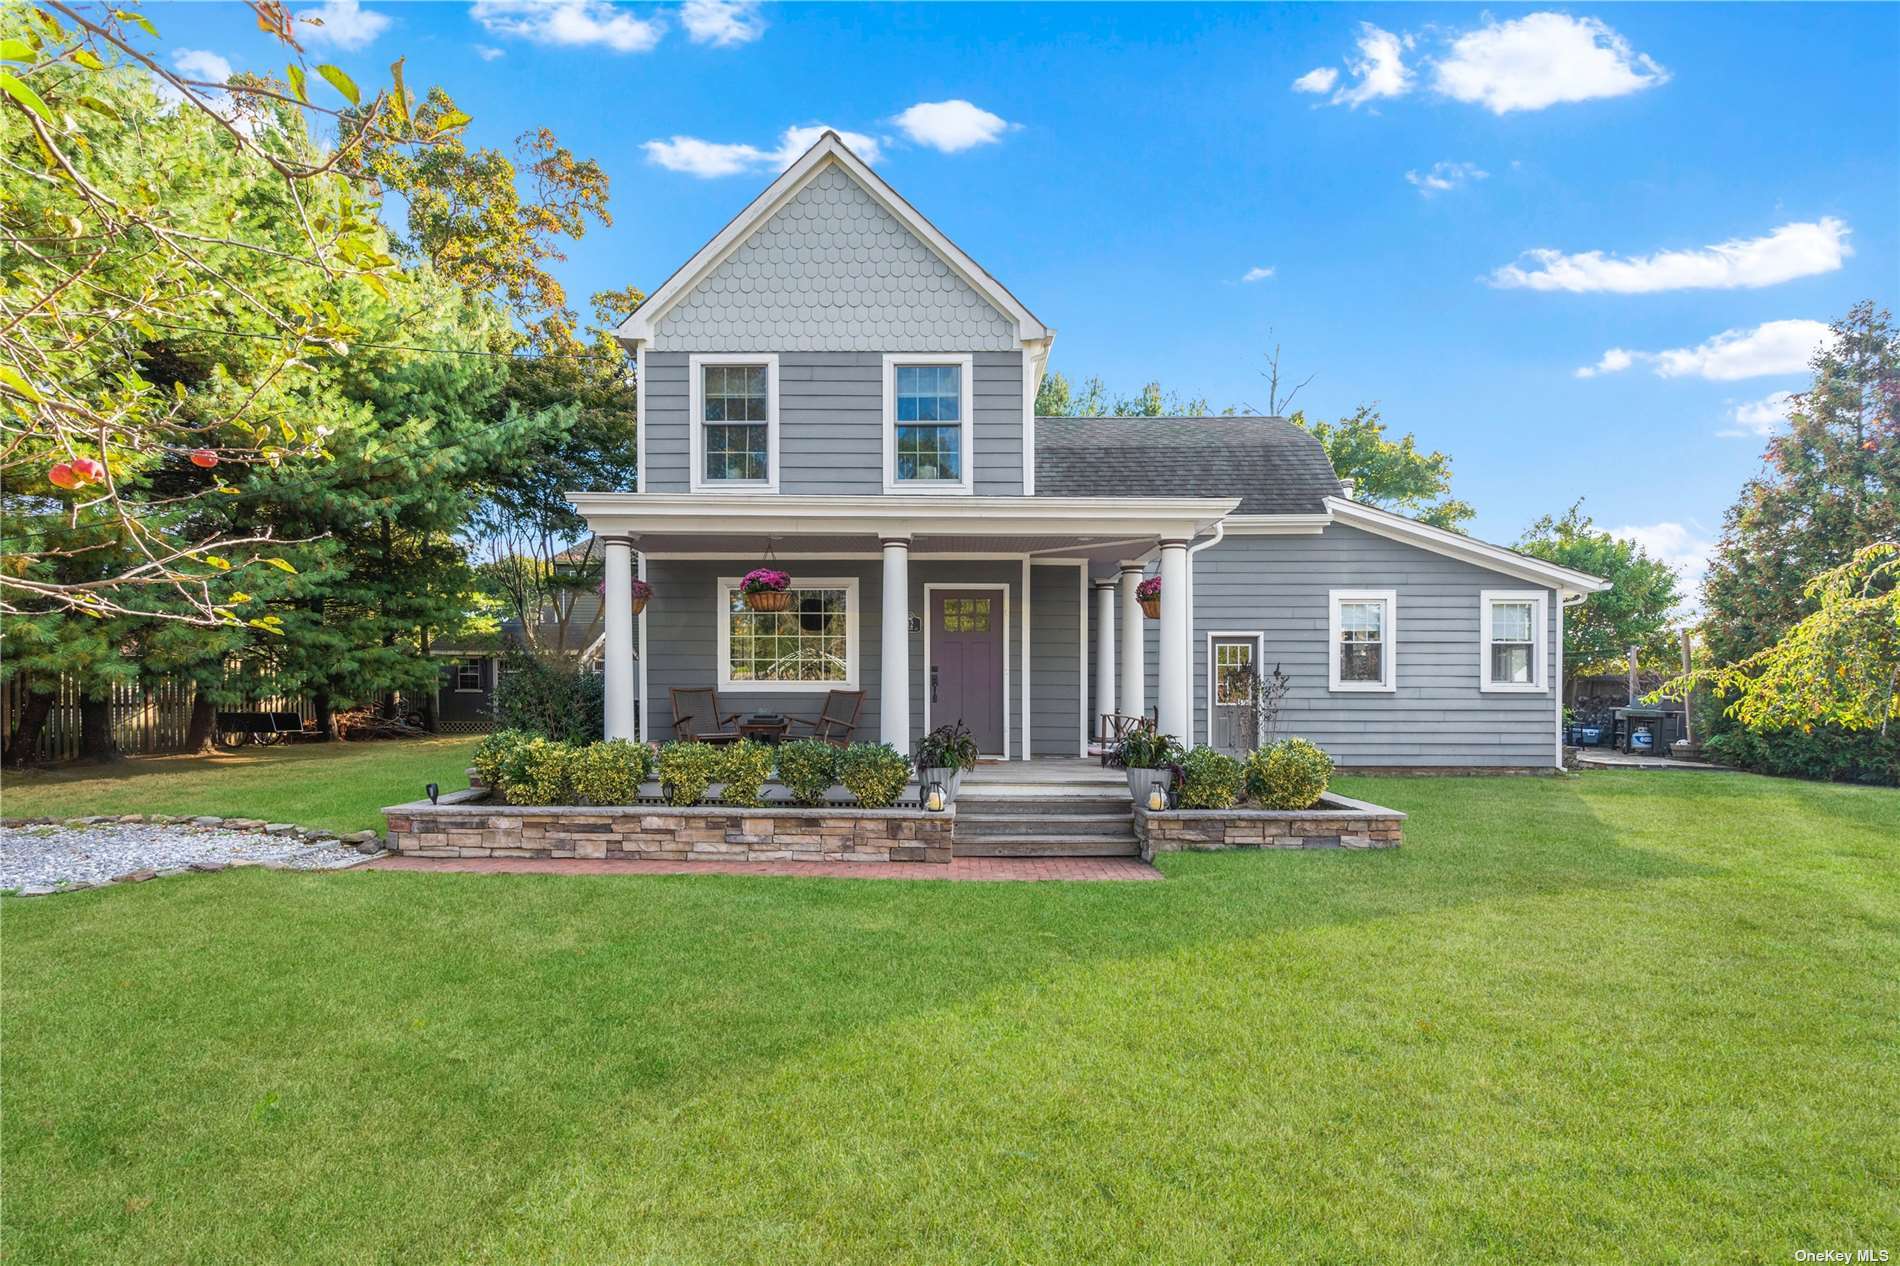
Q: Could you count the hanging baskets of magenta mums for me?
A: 3